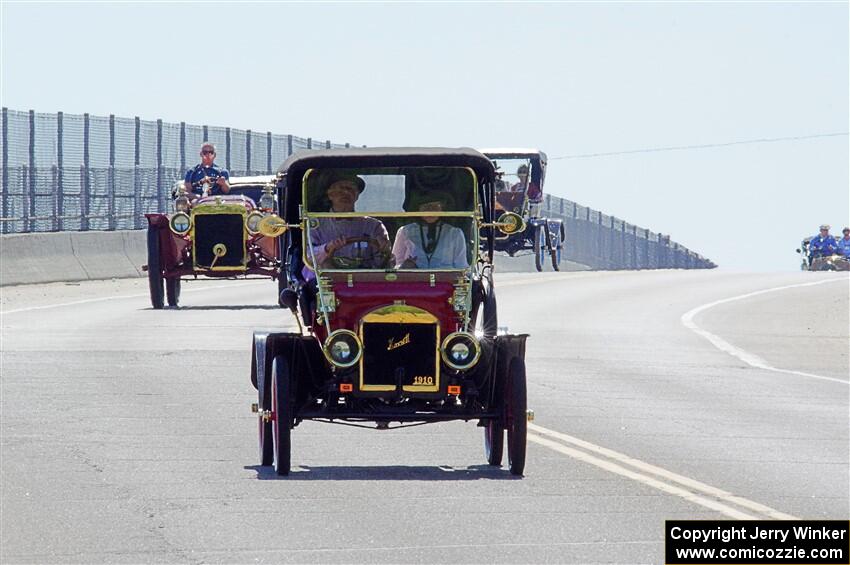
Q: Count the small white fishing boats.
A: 0